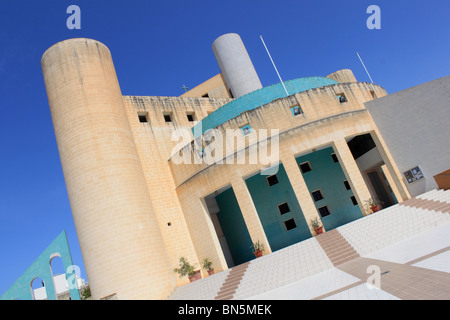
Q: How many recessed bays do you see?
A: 4